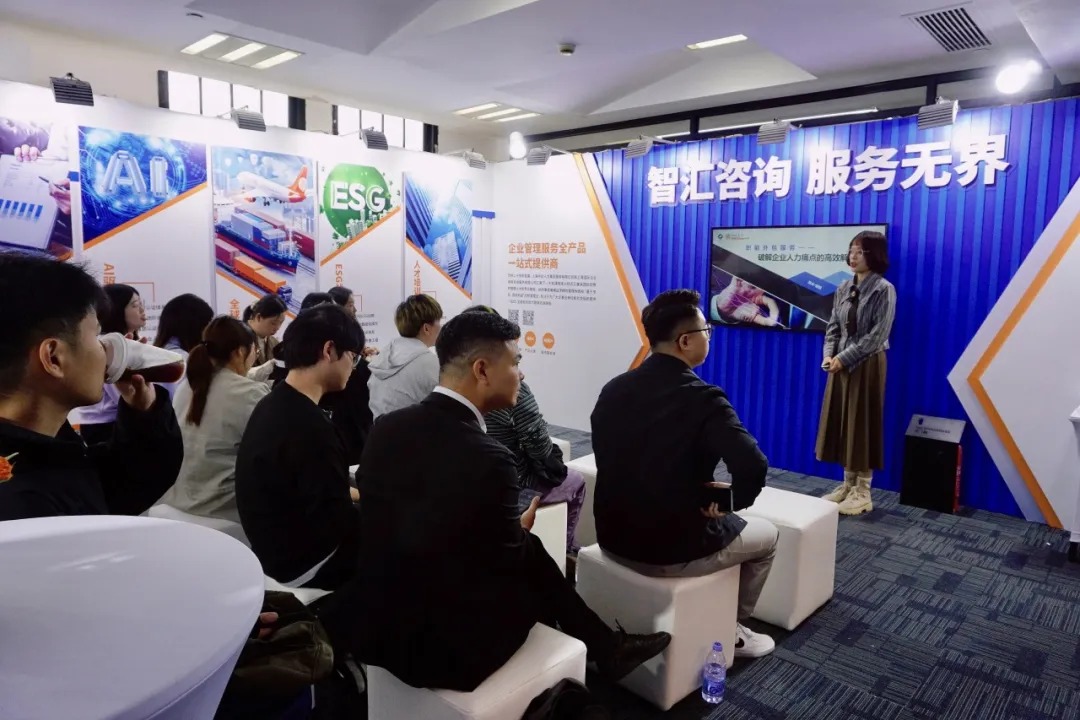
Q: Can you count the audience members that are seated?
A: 12